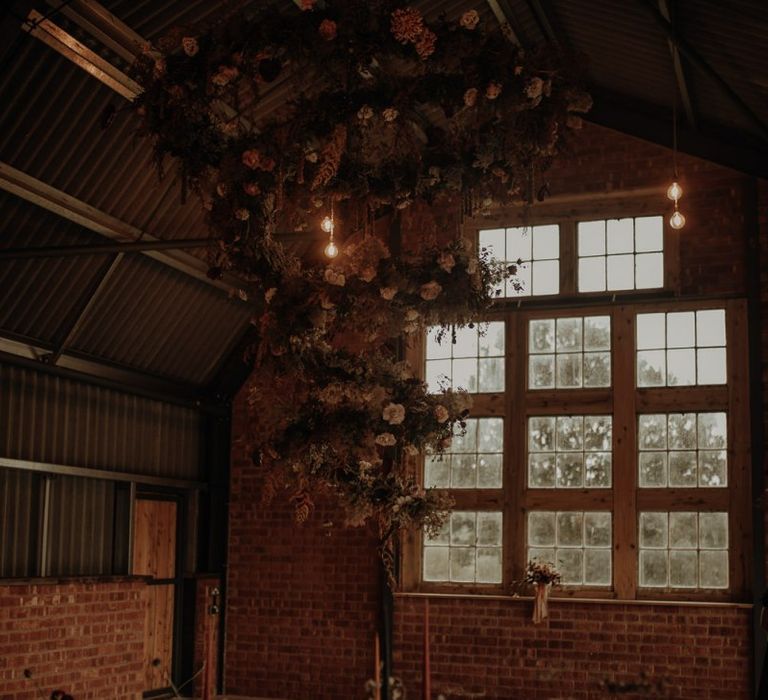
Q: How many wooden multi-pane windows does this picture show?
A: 11